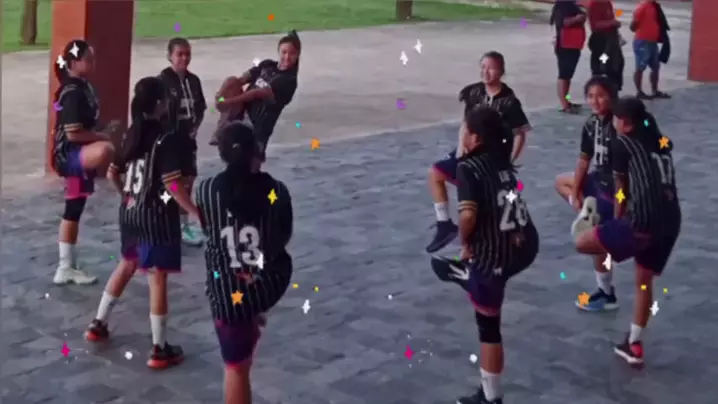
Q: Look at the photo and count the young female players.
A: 9